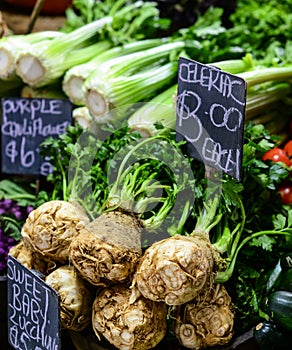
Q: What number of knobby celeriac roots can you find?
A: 7